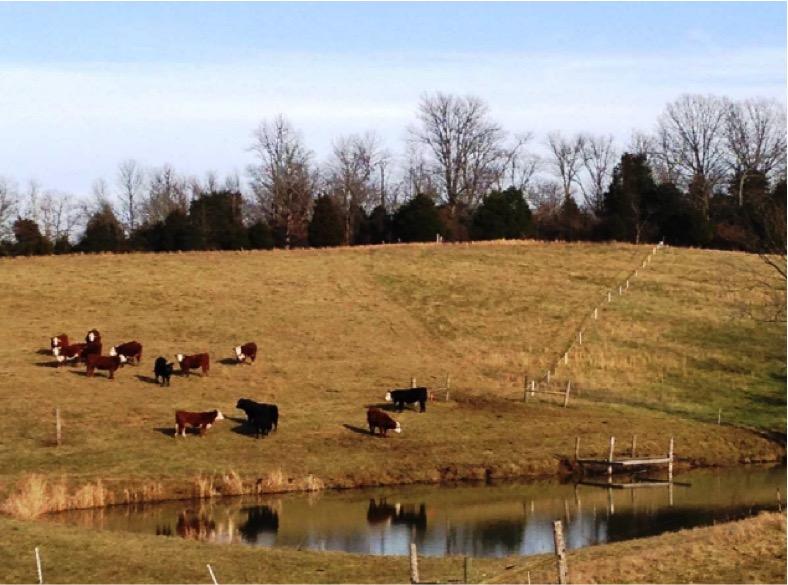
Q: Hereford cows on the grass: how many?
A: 9